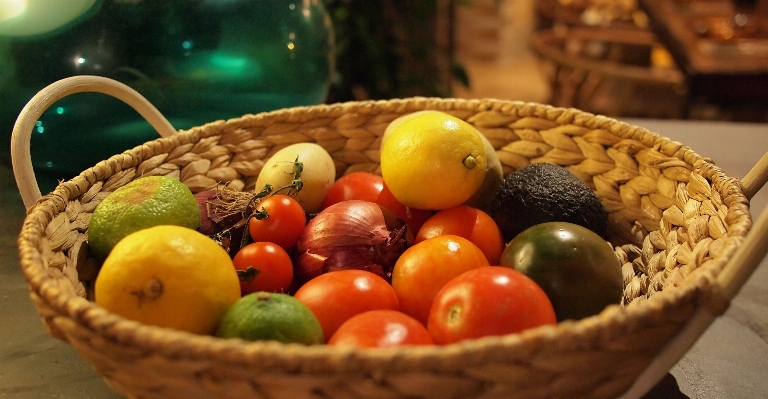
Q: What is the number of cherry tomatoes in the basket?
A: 2